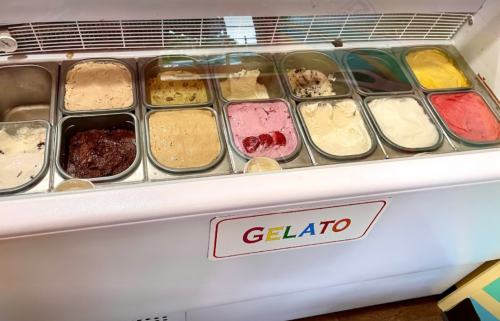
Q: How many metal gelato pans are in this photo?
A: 14